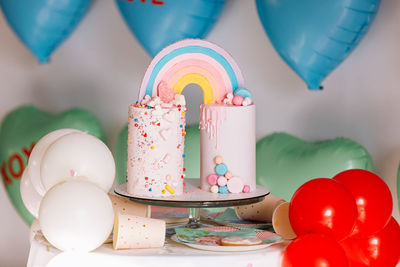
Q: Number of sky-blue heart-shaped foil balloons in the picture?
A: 3